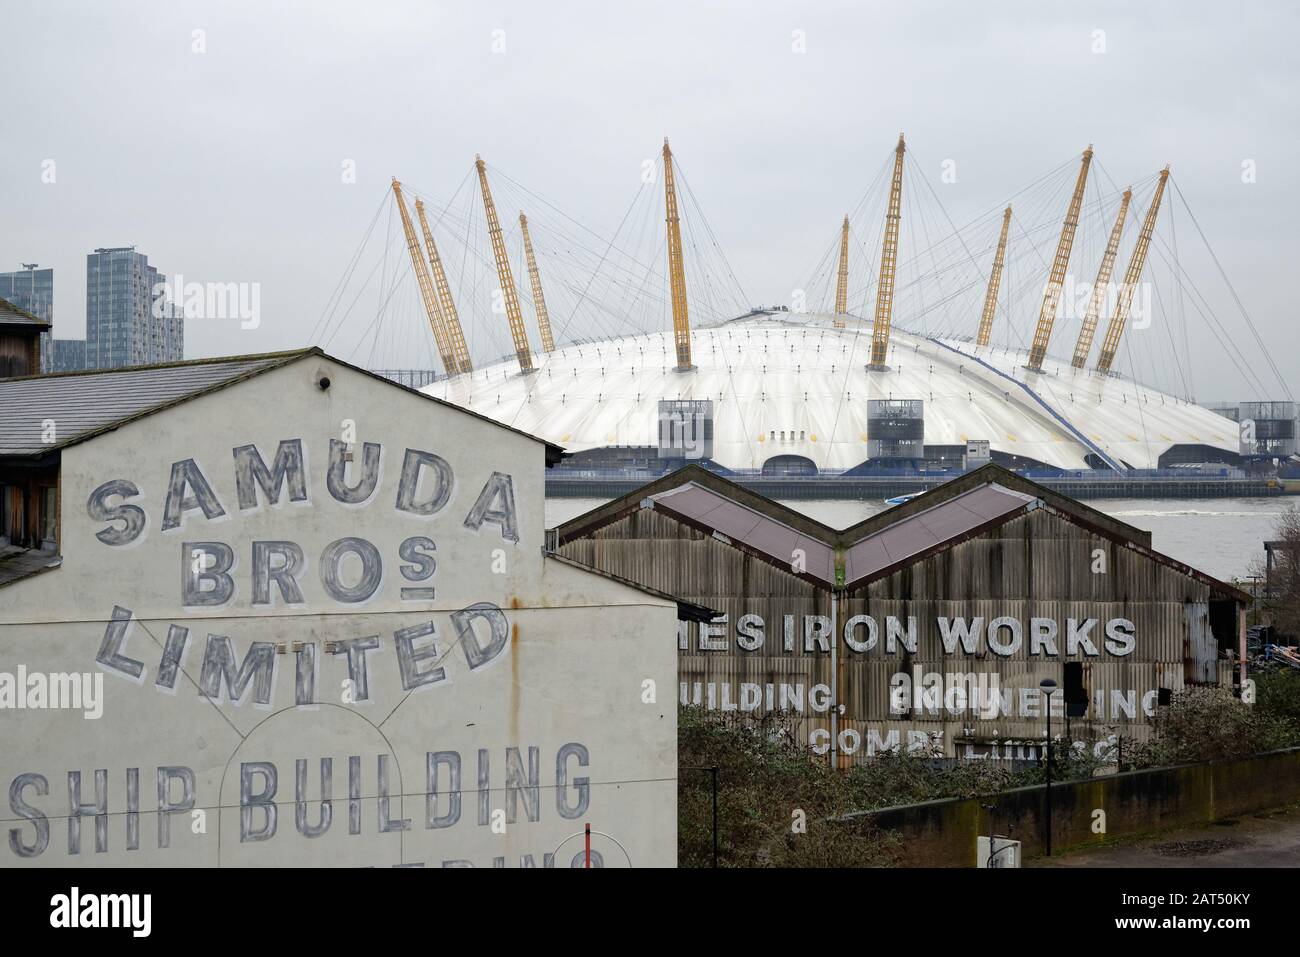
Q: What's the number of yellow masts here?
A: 11